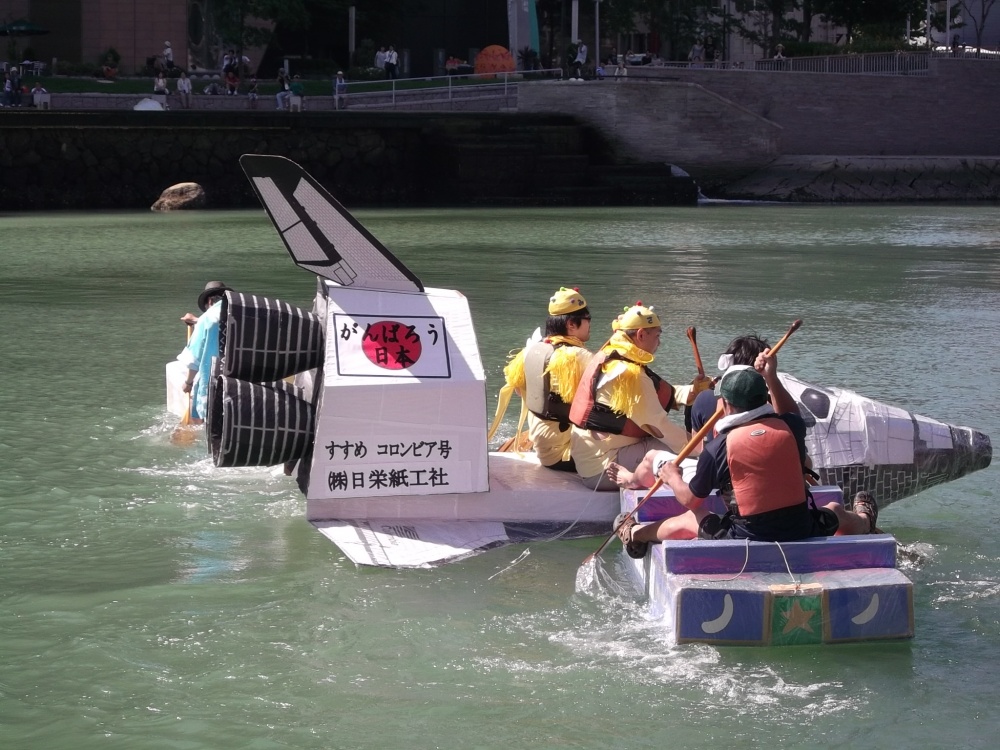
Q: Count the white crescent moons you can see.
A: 2